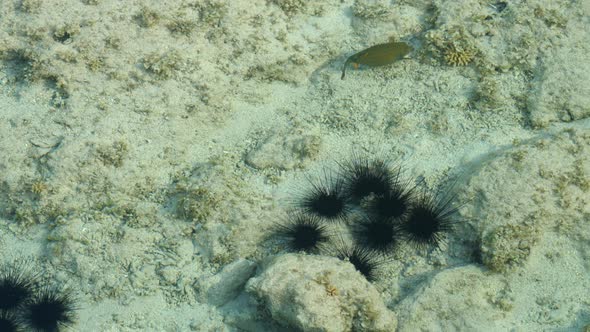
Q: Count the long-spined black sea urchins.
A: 10